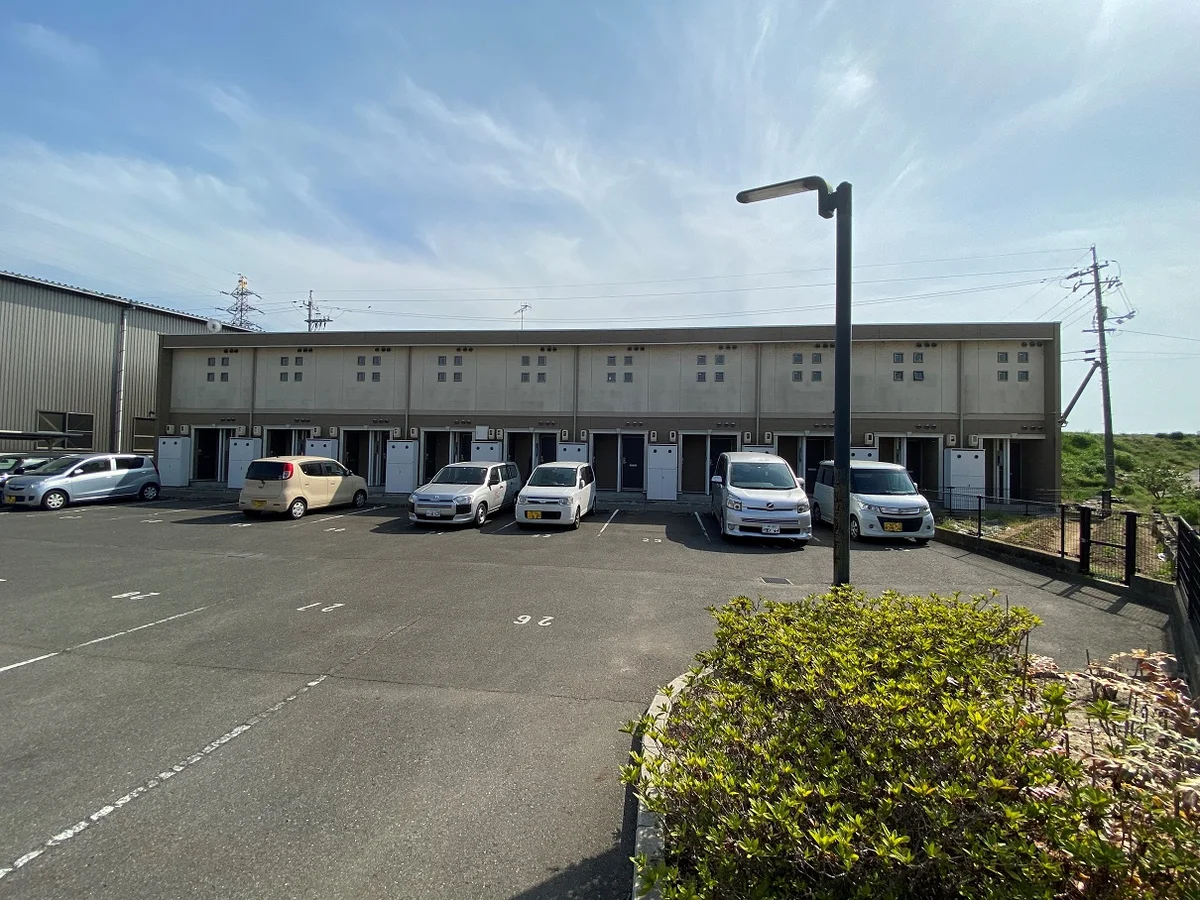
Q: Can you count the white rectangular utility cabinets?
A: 10